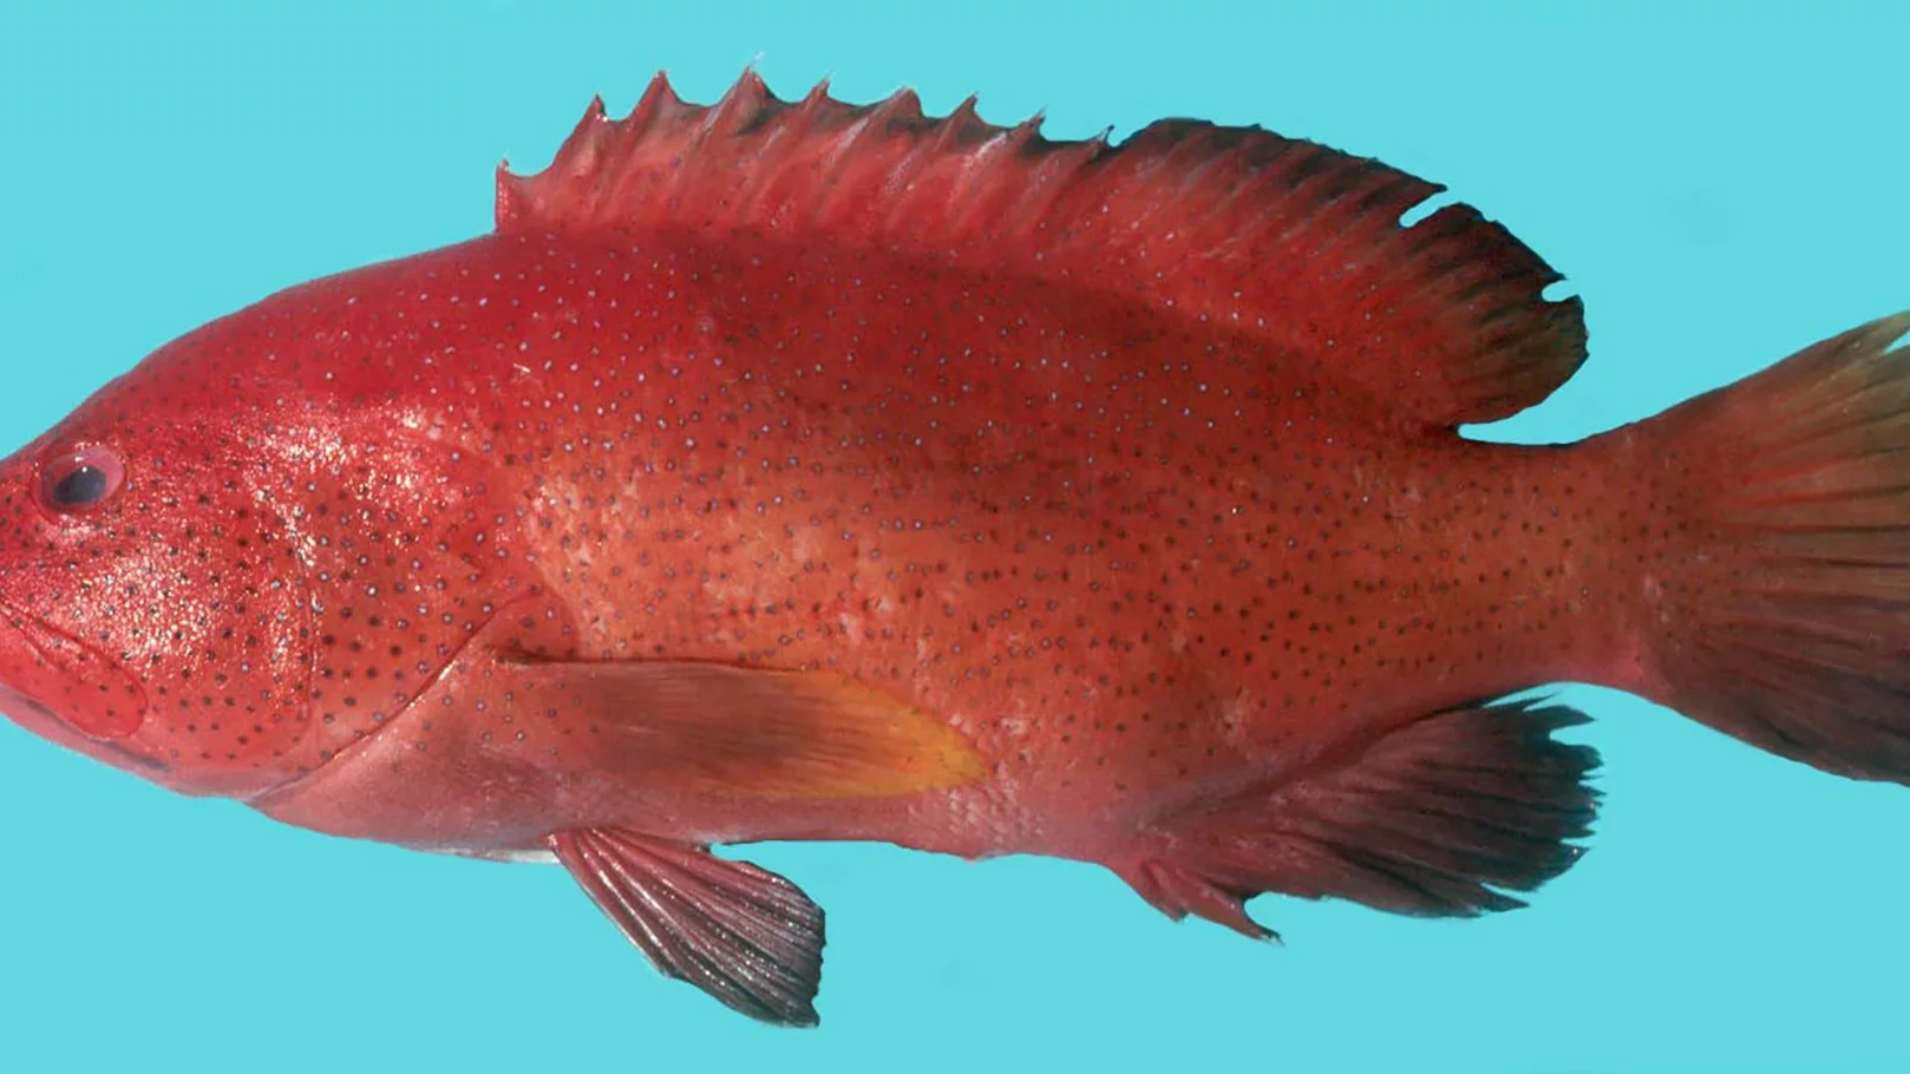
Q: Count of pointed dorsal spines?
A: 9